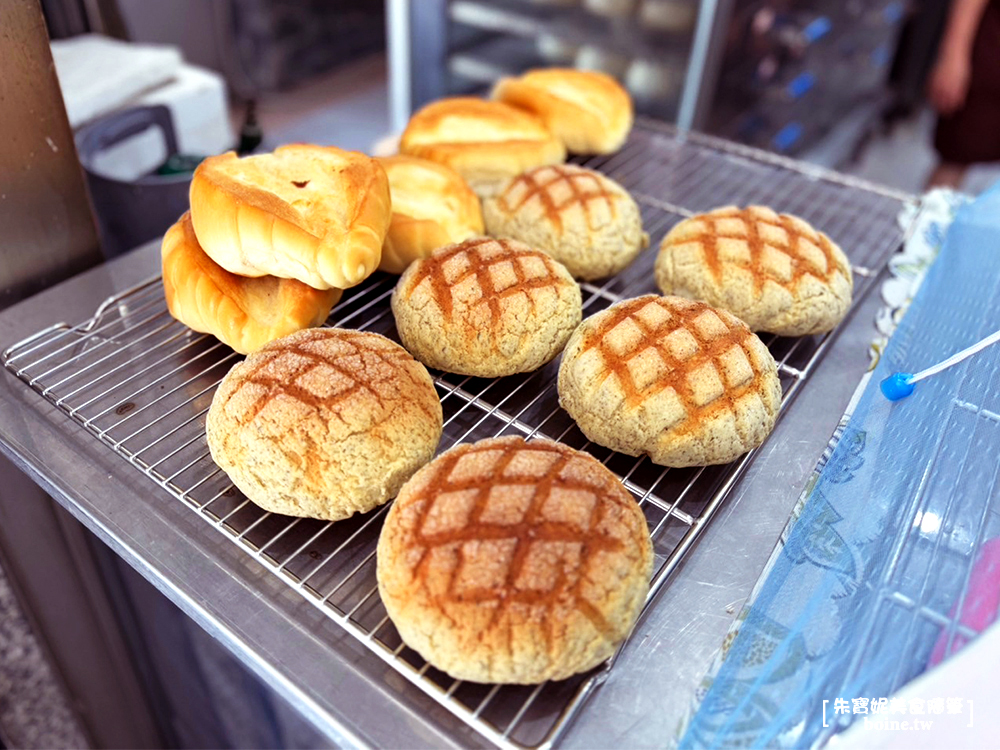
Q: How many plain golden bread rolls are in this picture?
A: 5